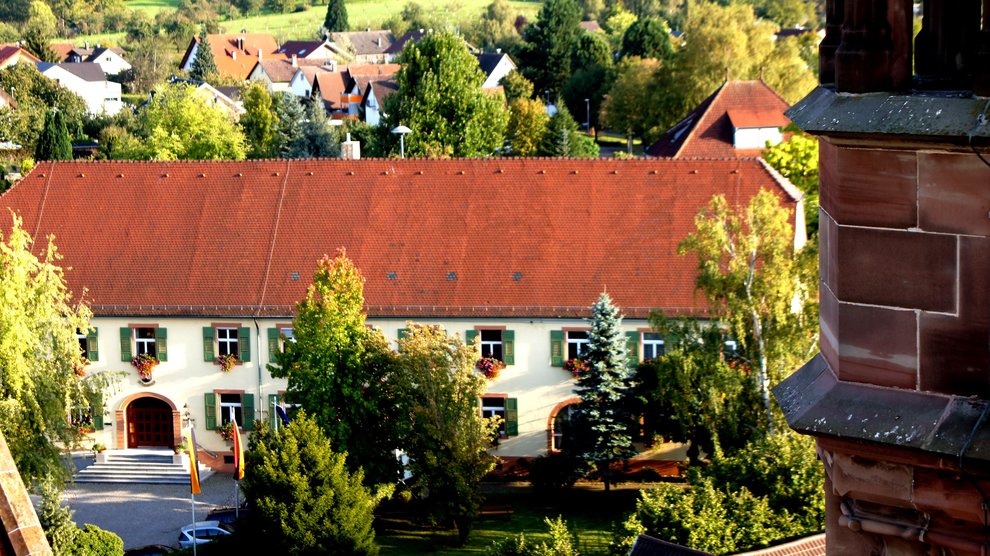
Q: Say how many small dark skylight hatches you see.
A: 4